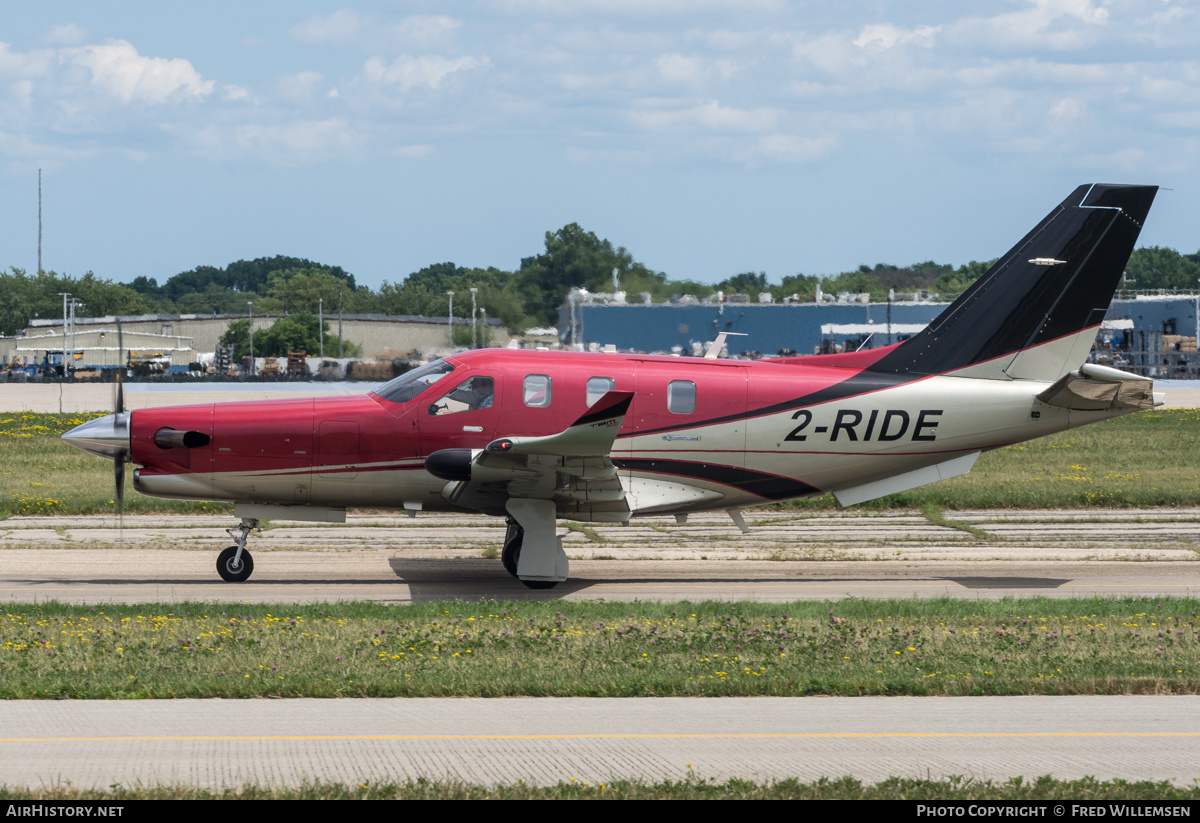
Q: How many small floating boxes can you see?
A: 0